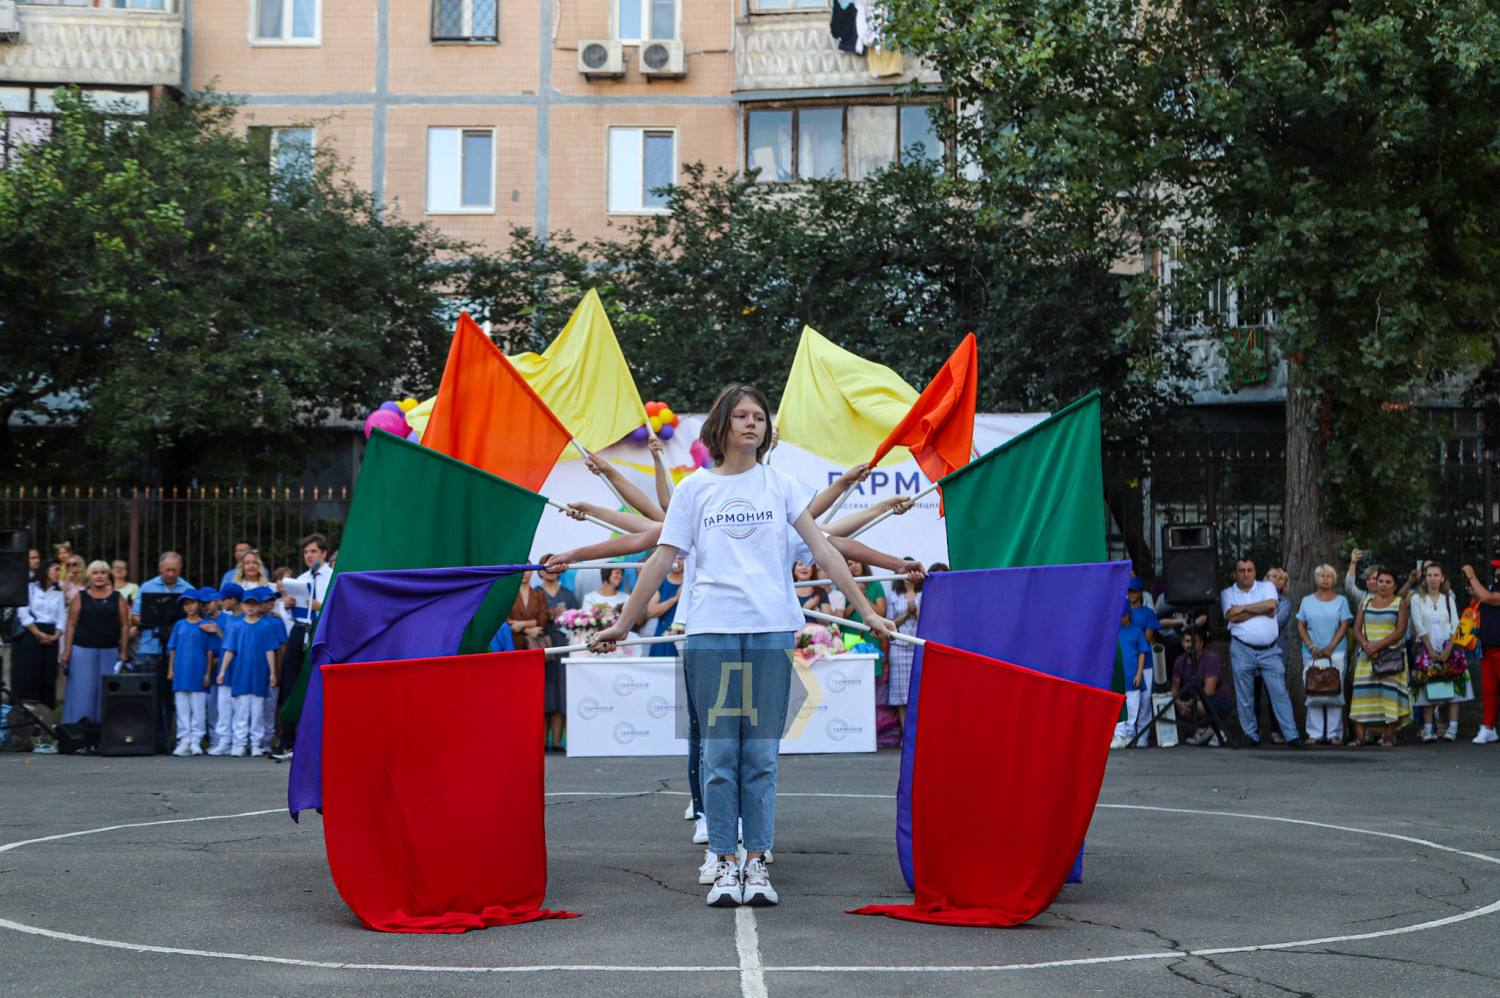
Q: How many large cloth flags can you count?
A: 10